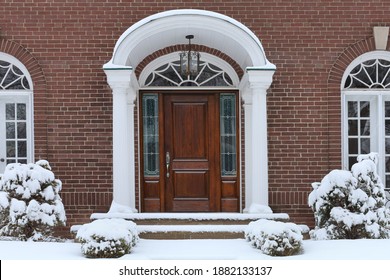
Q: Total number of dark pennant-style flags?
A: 0